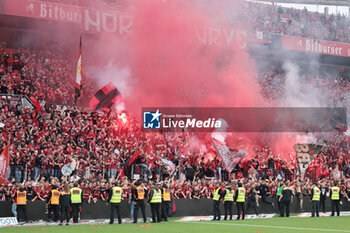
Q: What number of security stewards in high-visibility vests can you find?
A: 12